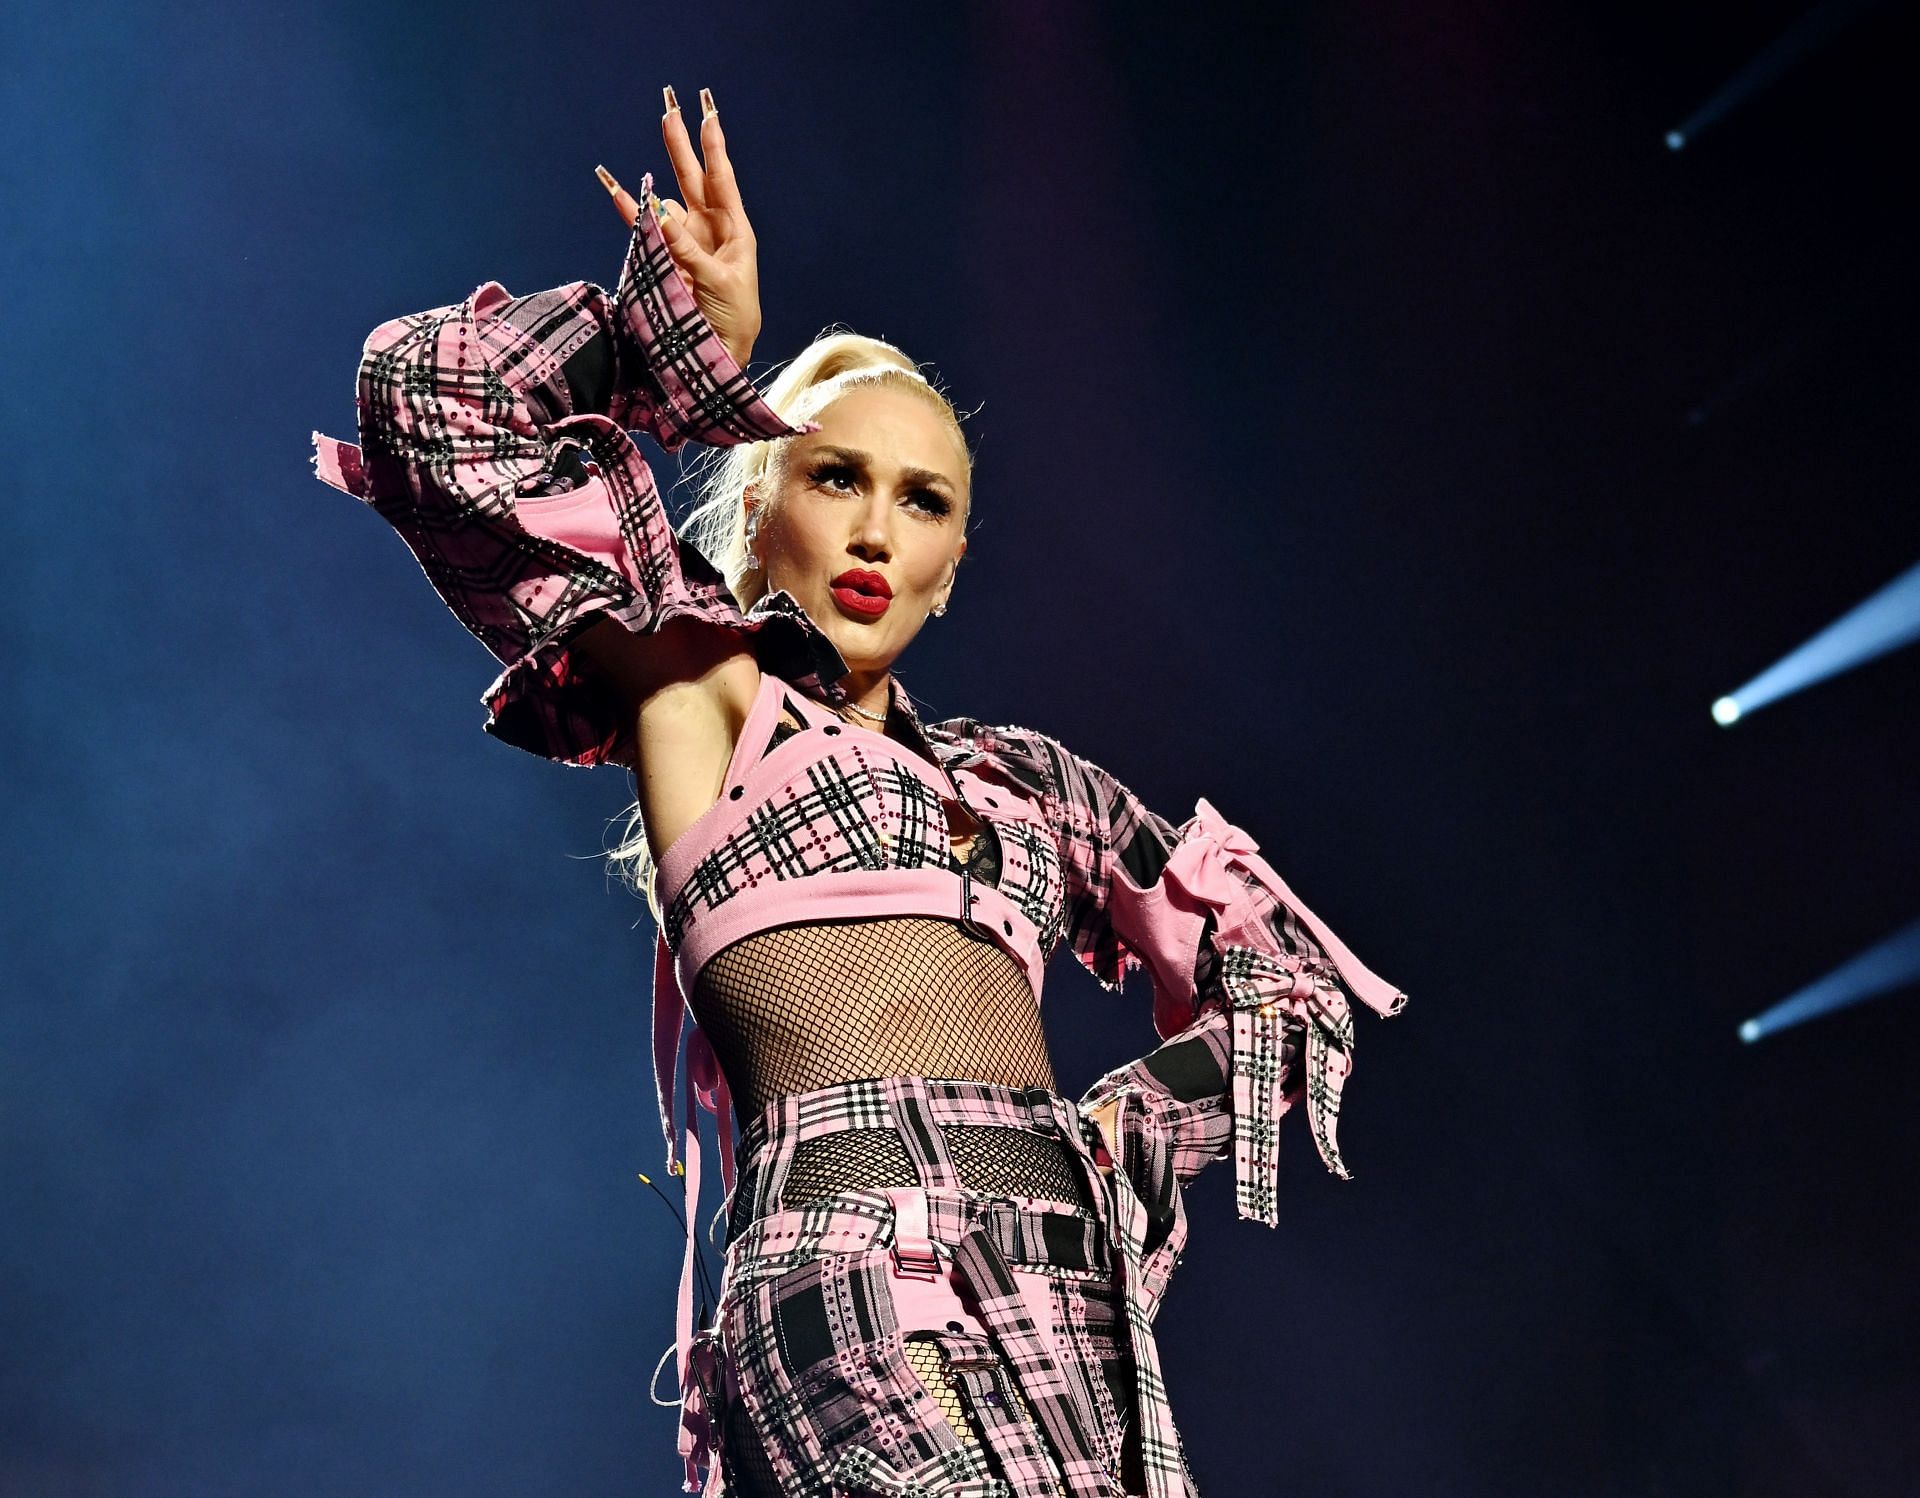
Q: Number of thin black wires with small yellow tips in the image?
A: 2